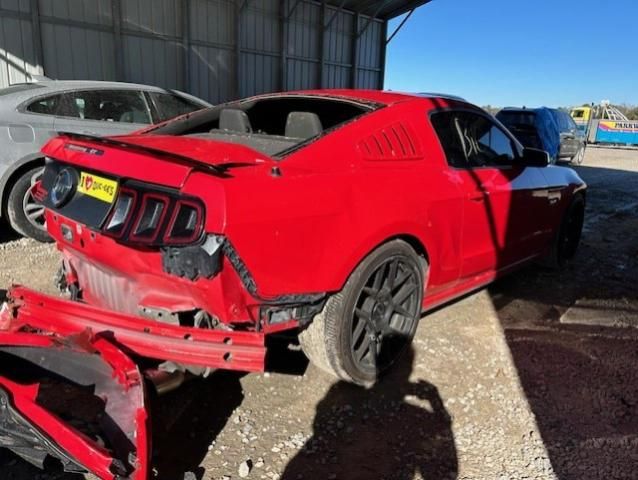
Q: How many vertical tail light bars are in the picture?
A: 3